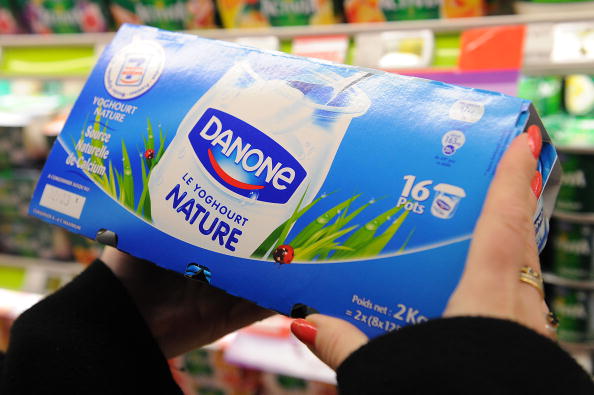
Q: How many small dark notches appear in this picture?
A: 3